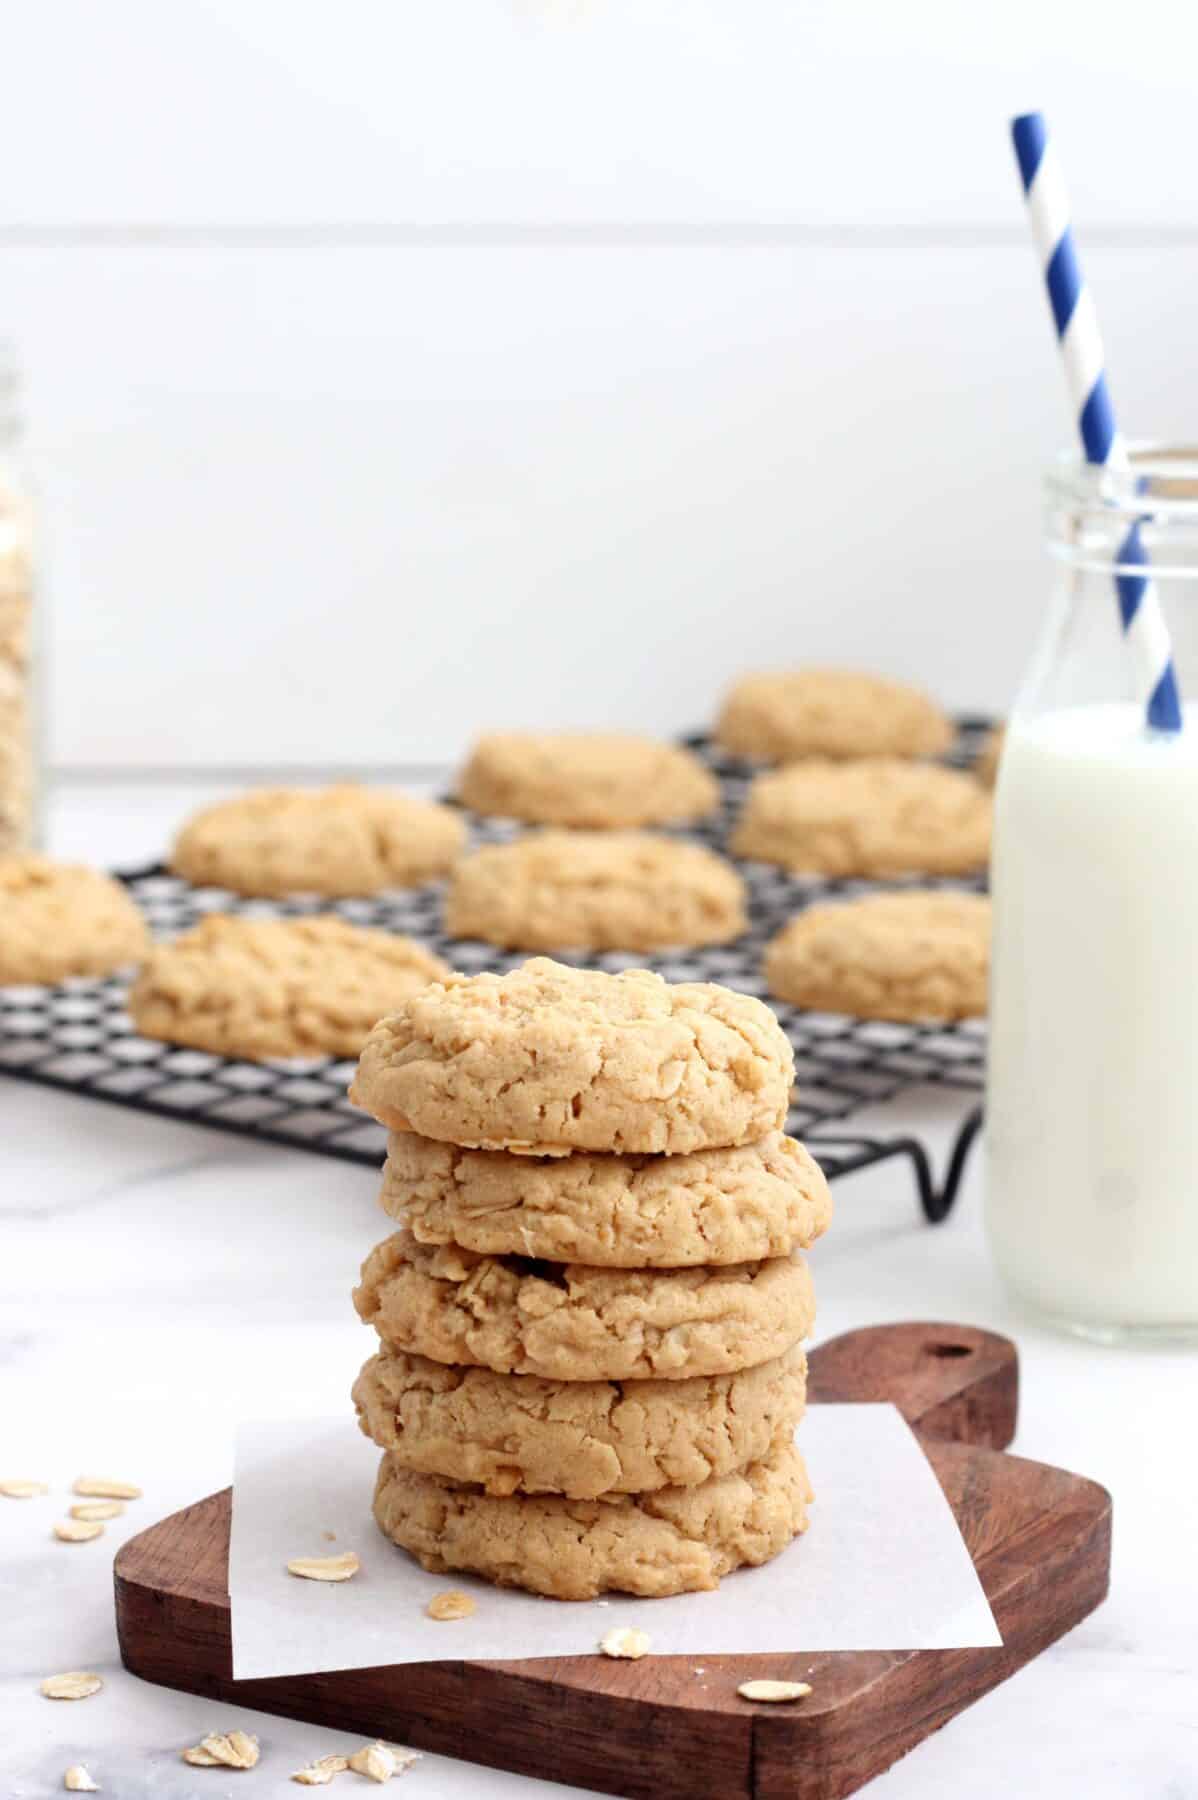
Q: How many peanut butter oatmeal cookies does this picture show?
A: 14